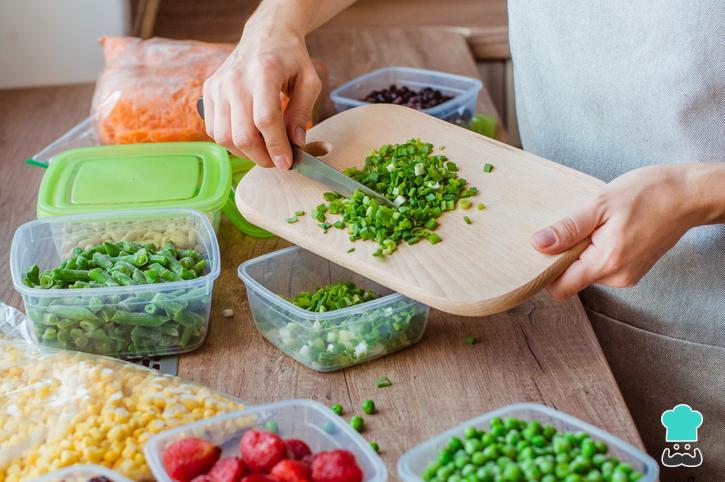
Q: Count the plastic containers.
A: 7